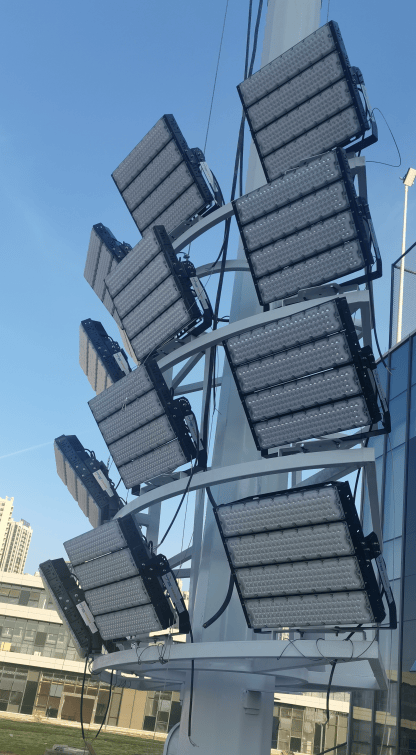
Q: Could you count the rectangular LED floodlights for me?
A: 12